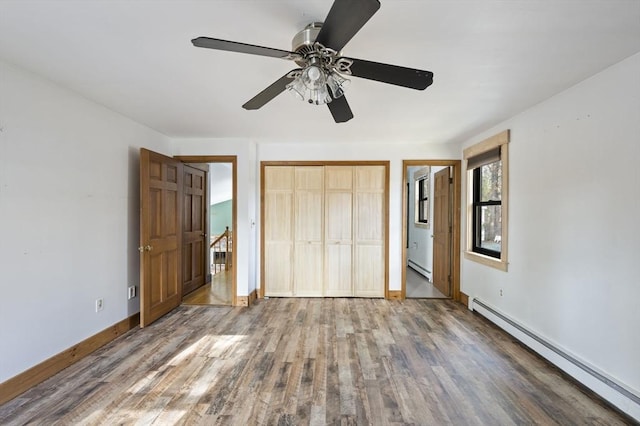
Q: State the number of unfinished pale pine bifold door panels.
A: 4